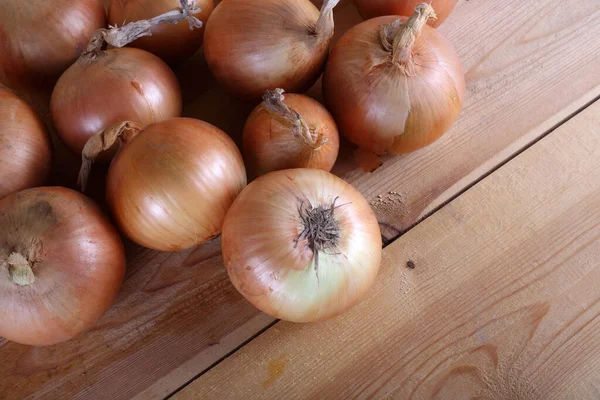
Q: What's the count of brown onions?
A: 11